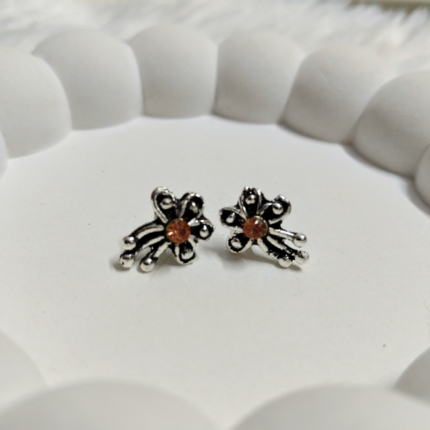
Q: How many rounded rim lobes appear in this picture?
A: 12